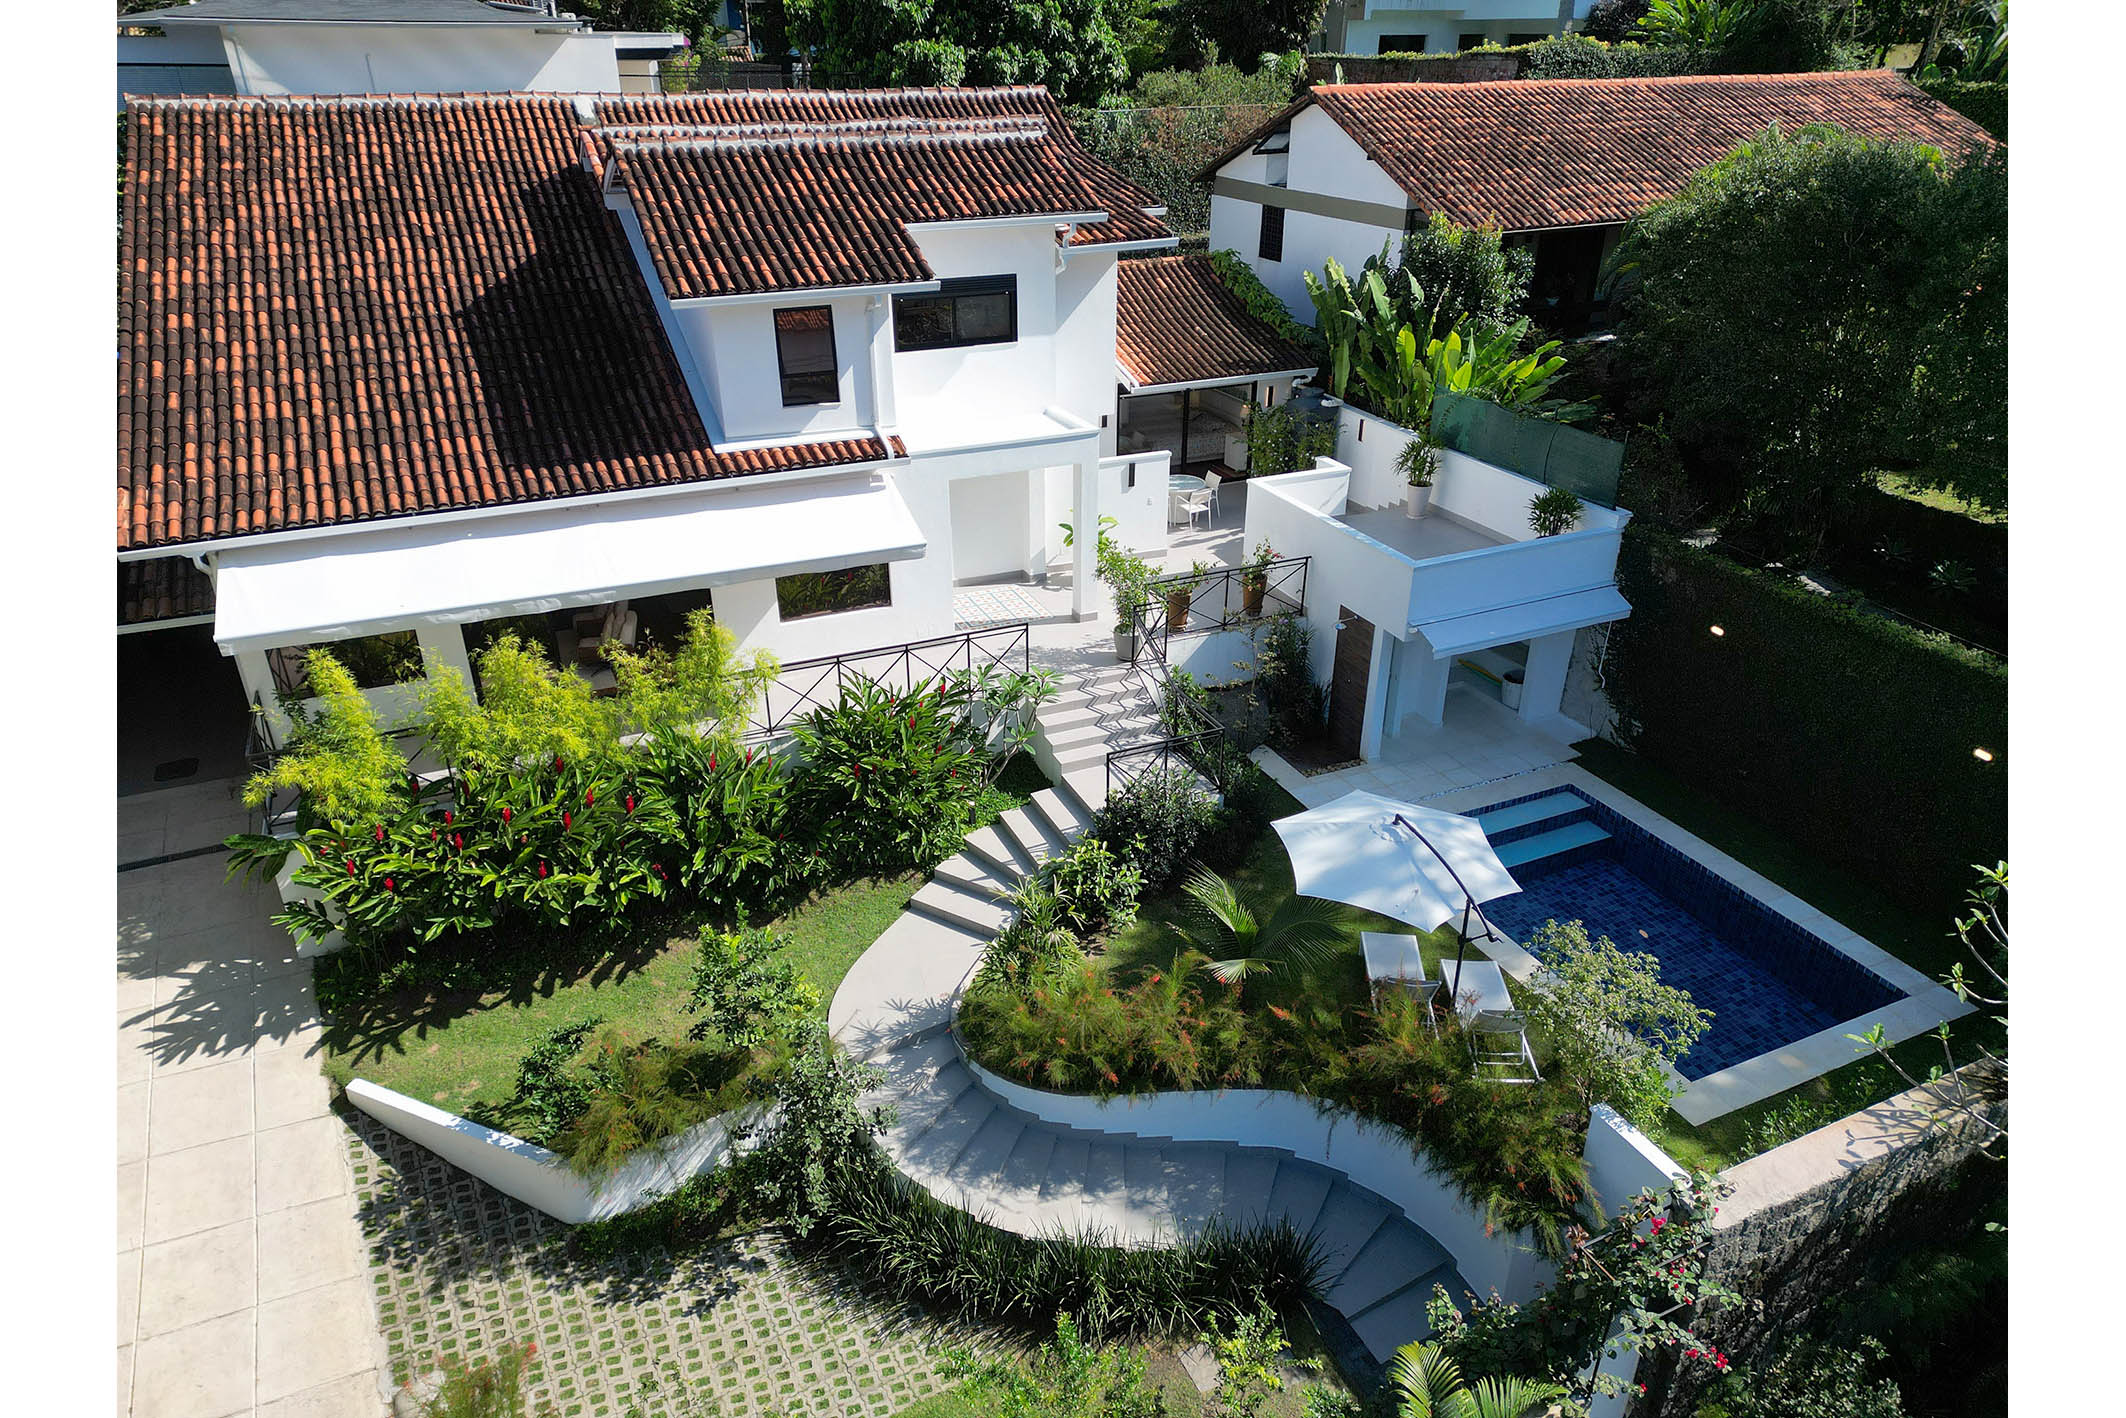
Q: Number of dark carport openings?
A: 1